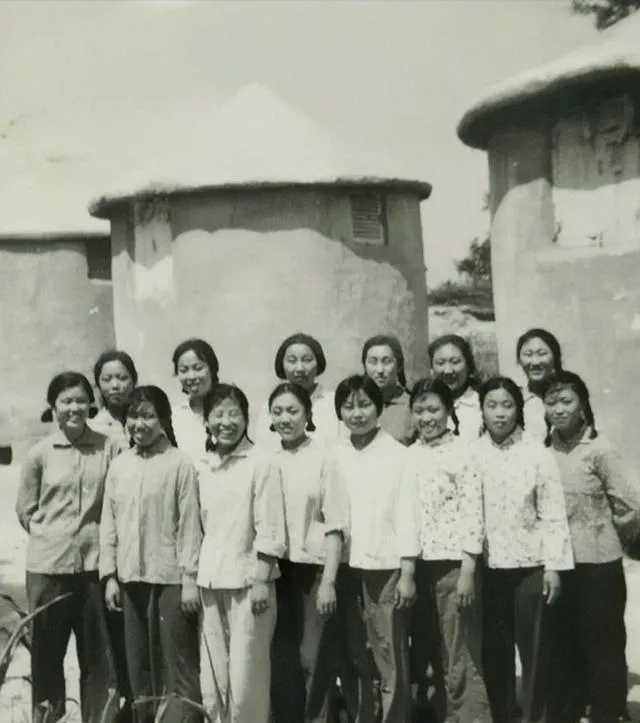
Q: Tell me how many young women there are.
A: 14